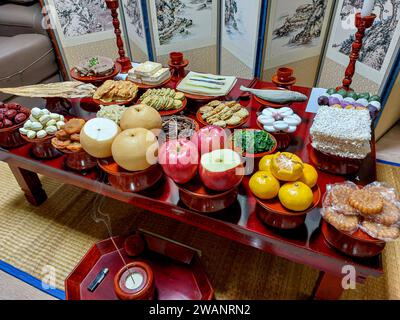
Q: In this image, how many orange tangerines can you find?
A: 5